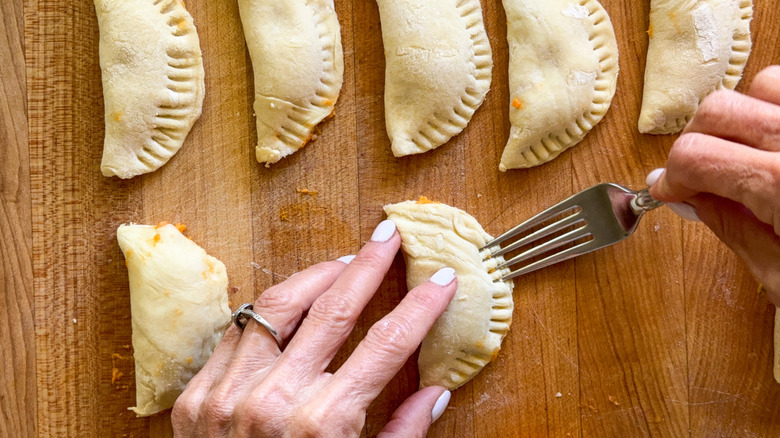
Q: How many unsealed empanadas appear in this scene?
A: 1